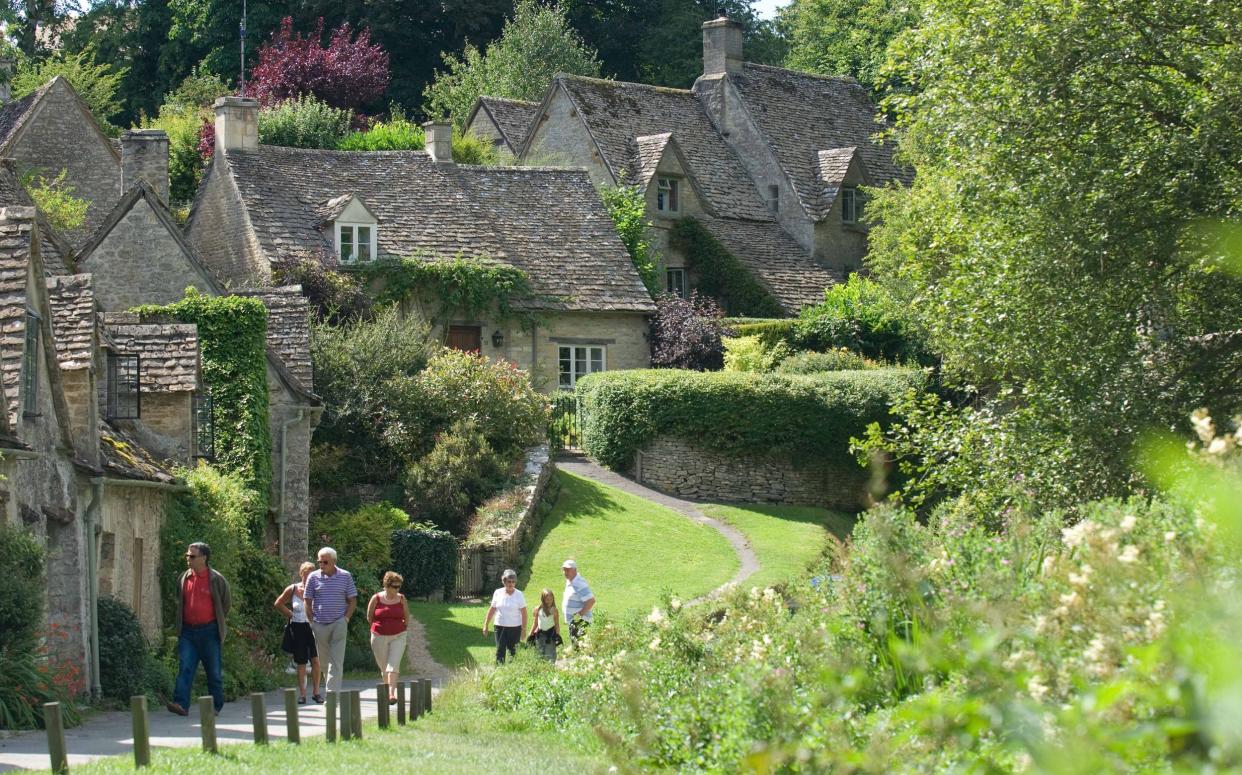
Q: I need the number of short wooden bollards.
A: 13